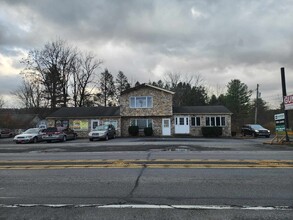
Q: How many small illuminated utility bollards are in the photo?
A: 0